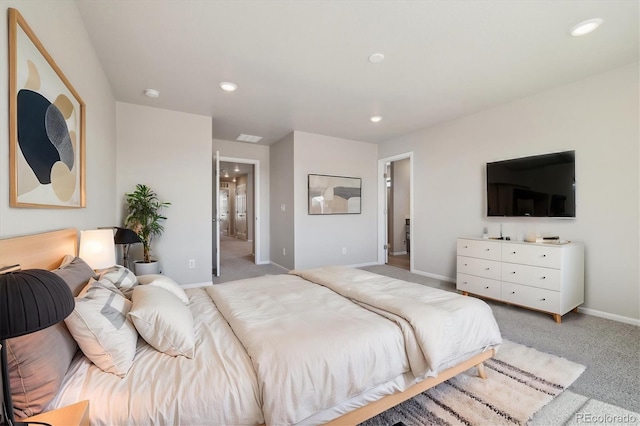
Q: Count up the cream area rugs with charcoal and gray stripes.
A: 1